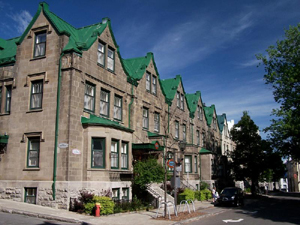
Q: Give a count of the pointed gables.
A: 7